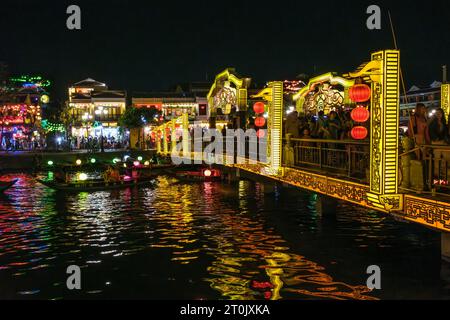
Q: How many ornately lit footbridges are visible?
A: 1